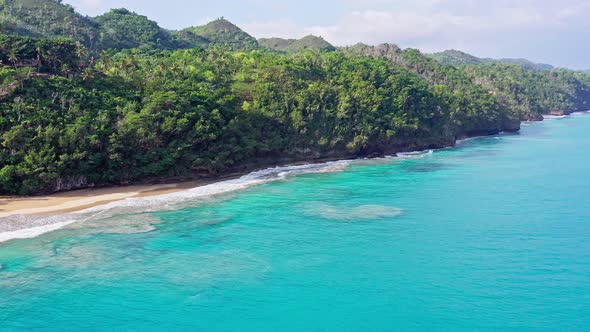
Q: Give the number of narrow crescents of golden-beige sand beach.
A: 1